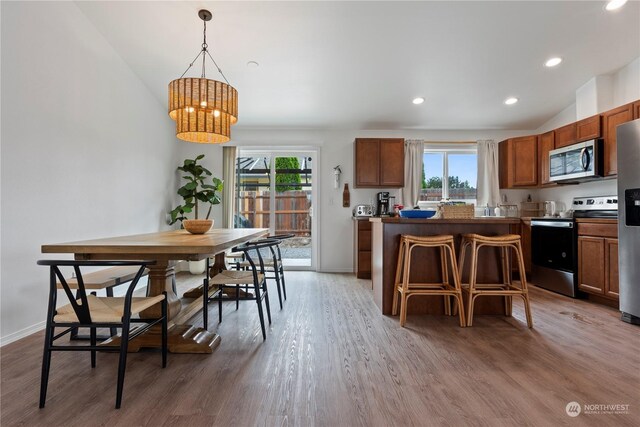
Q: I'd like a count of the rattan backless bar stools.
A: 2